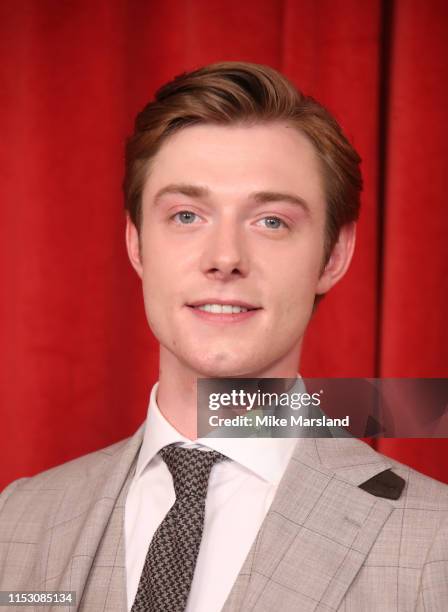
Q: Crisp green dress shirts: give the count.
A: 0